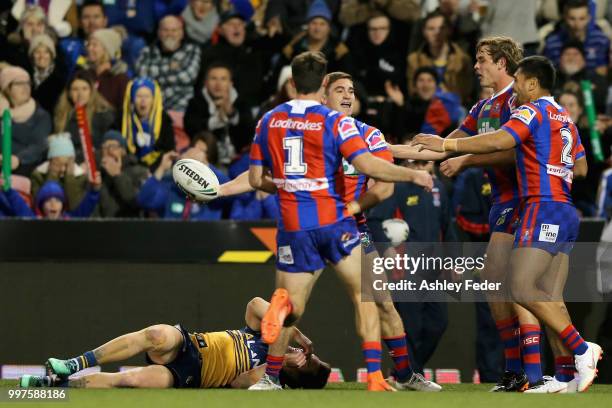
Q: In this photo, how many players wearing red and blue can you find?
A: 4